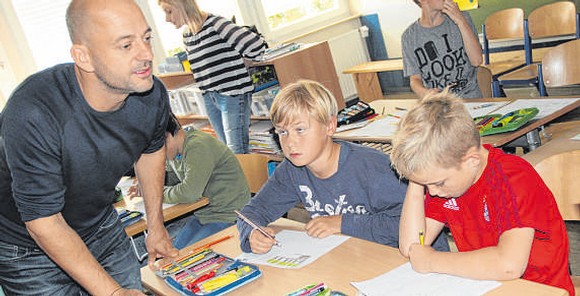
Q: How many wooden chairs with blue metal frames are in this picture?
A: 3